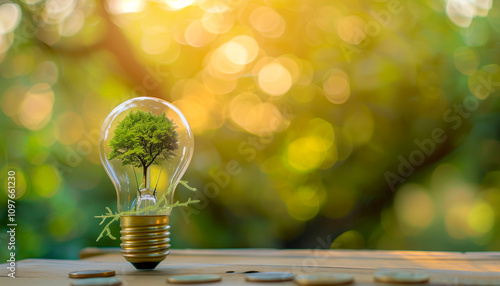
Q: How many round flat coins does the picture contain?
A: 6